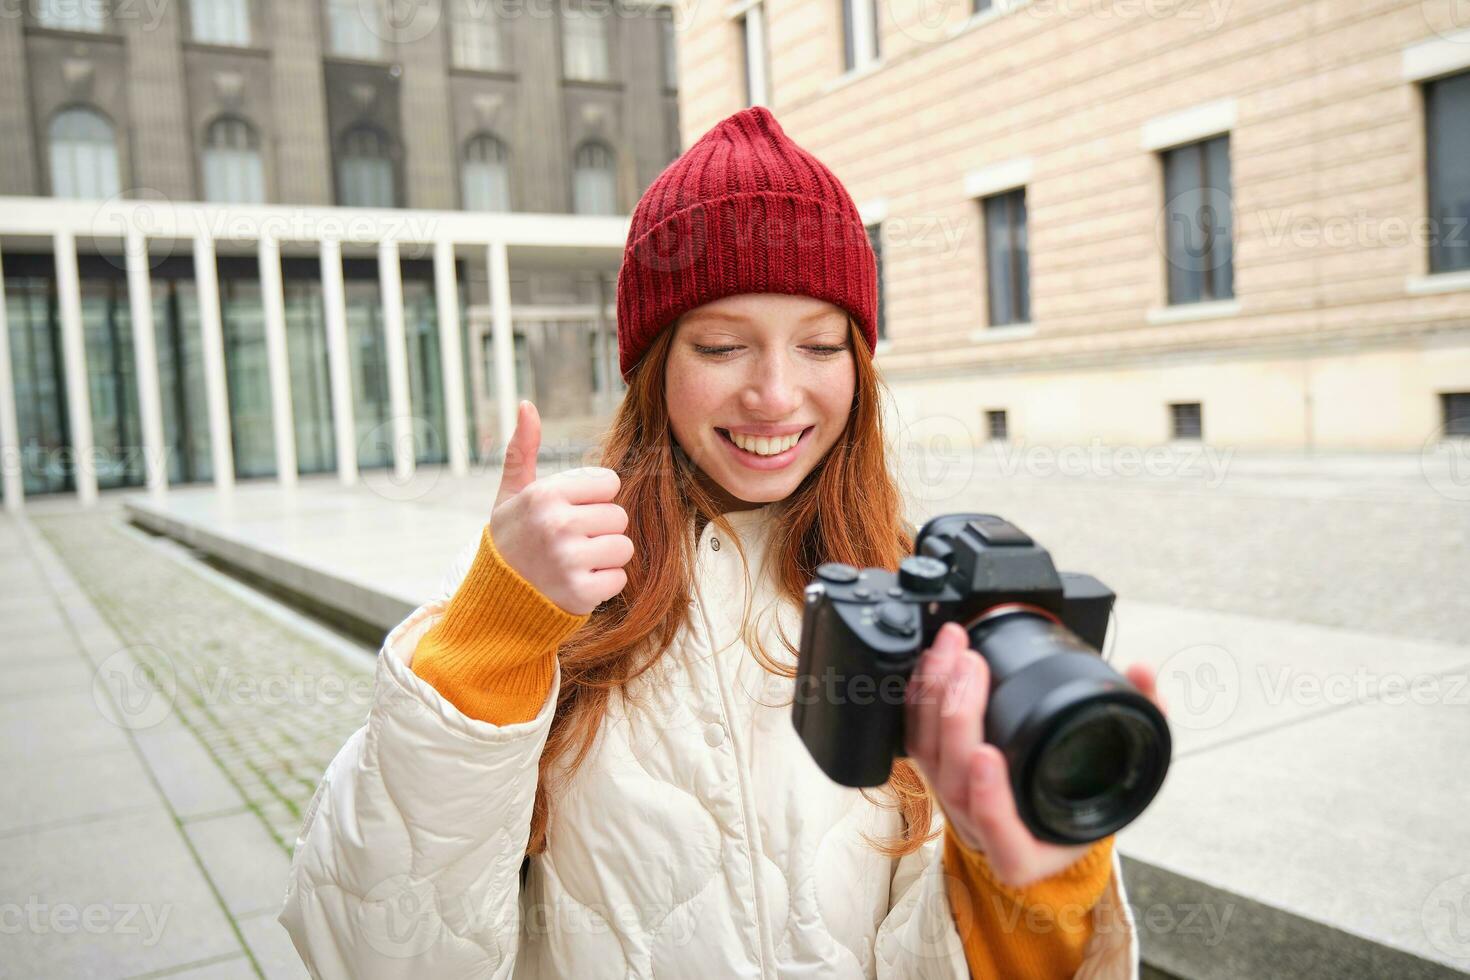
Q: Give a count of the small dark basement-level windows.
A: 3